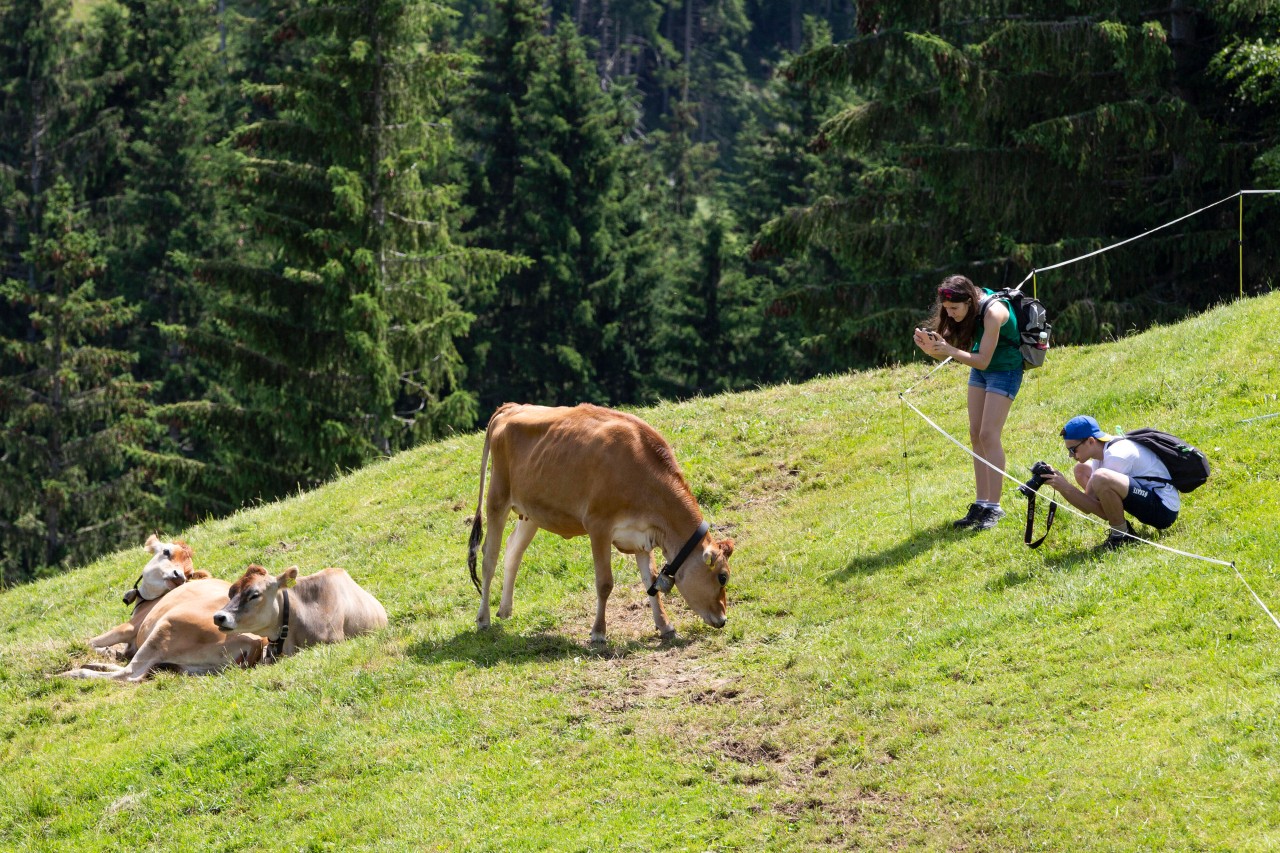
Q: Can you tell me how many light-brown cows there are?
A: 3